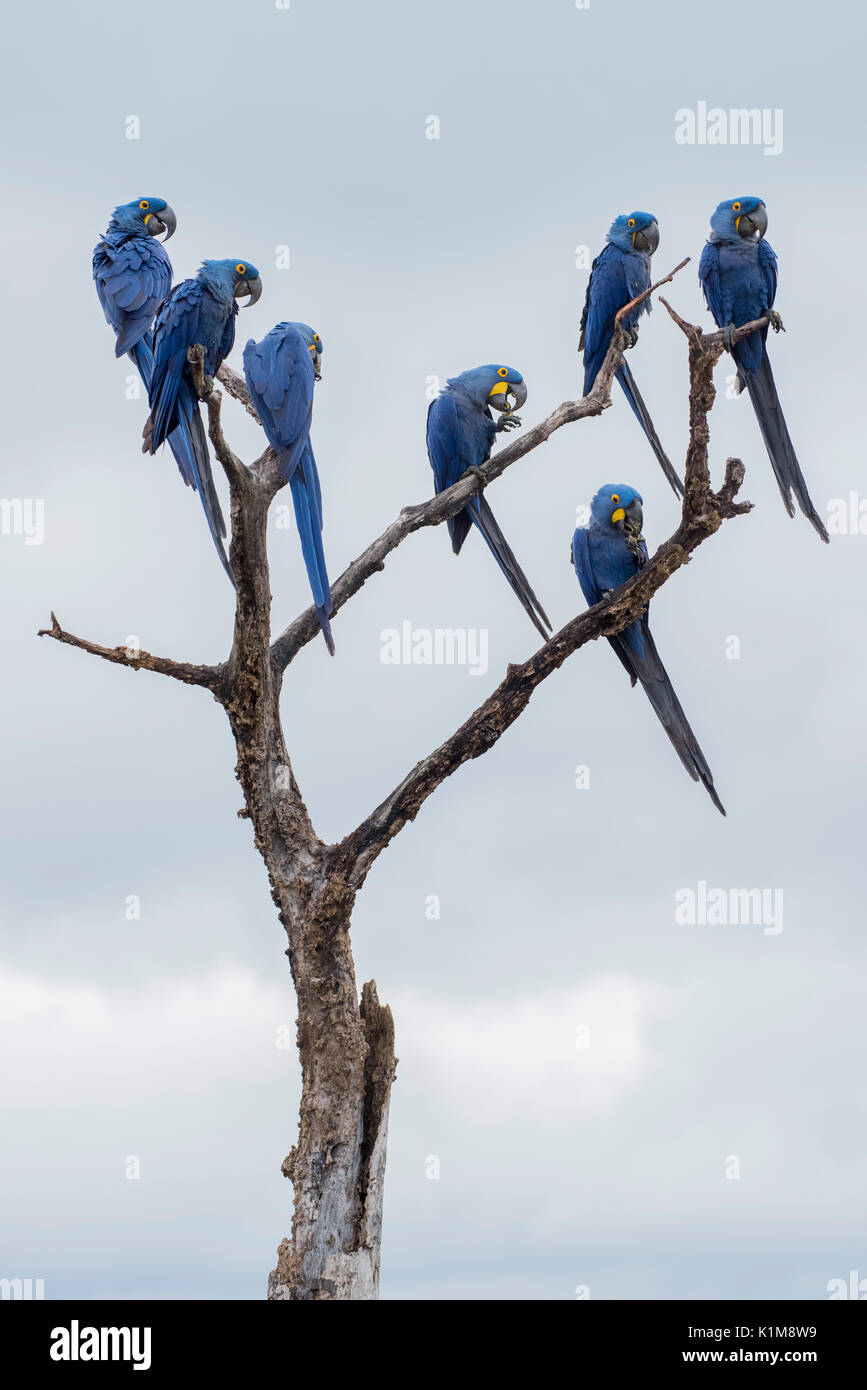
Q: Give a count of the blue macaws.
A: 7